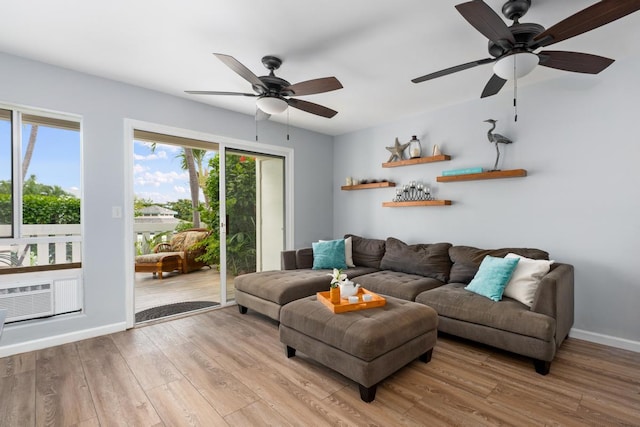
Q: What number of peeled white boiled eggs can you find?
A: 0